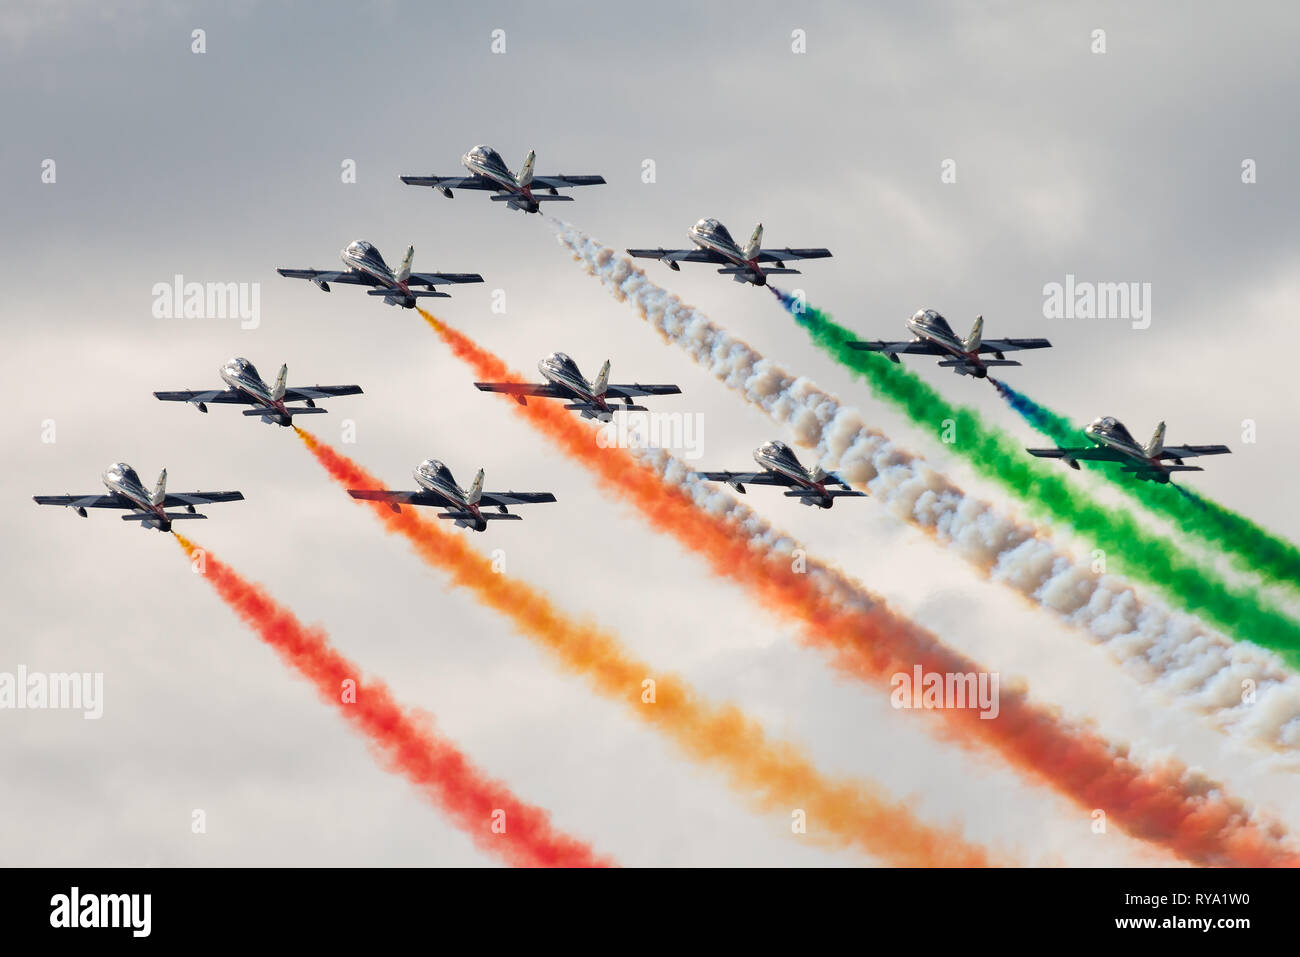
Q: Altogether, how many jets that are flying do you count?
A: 10